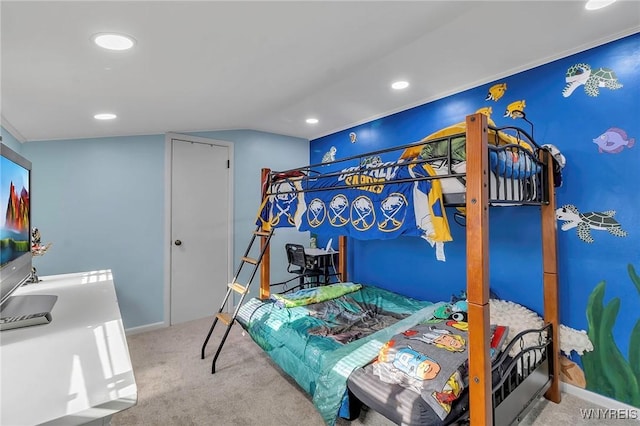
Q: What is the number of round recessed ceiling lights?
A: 5